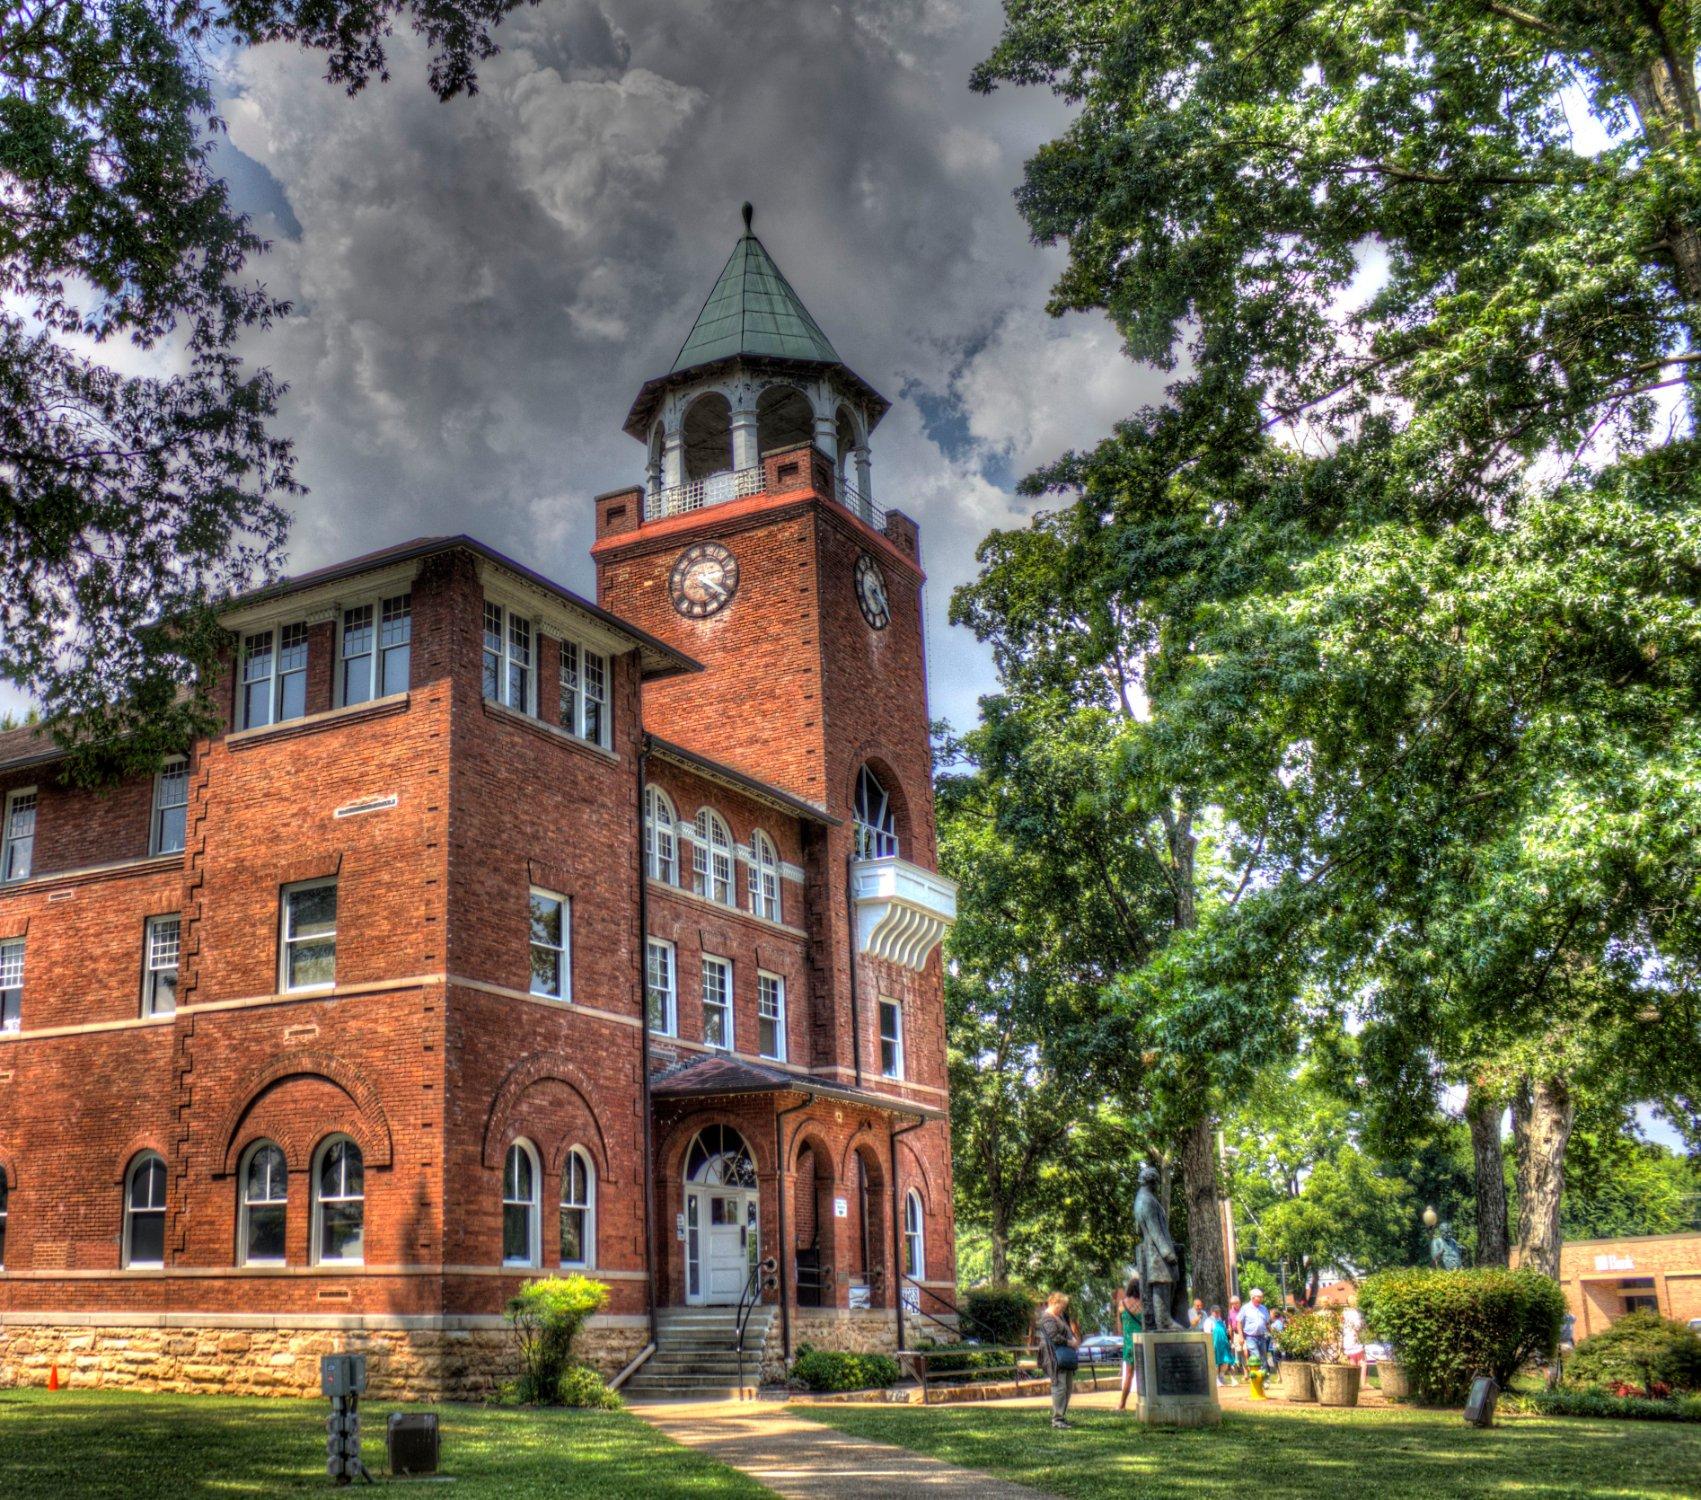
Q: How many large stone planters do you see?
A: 3